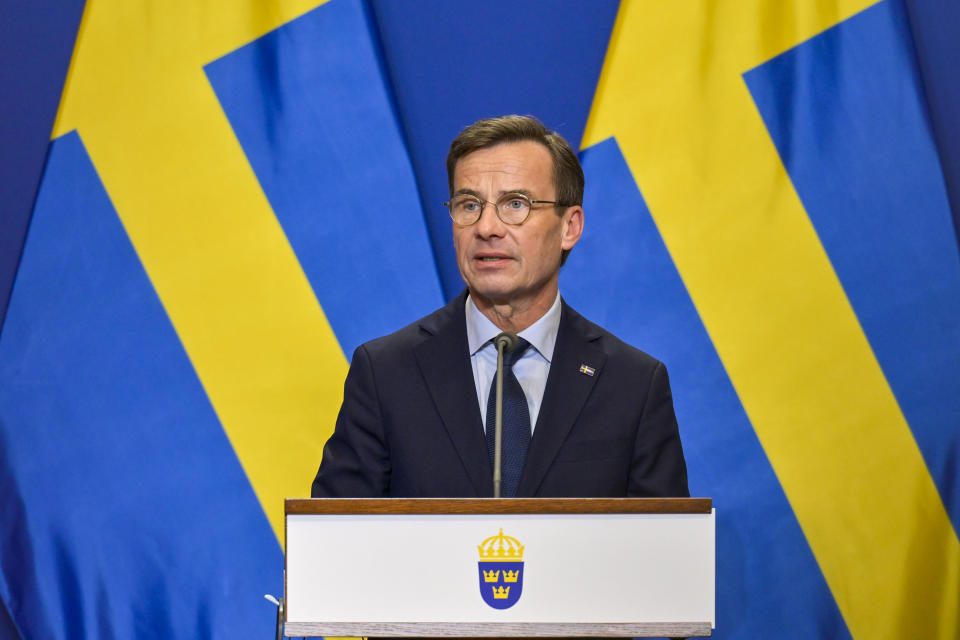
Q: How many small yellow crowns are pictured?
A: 3